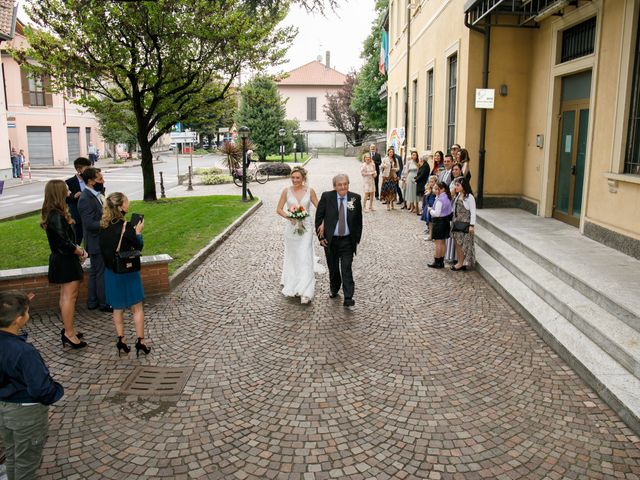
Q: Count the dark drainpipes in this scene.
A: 2